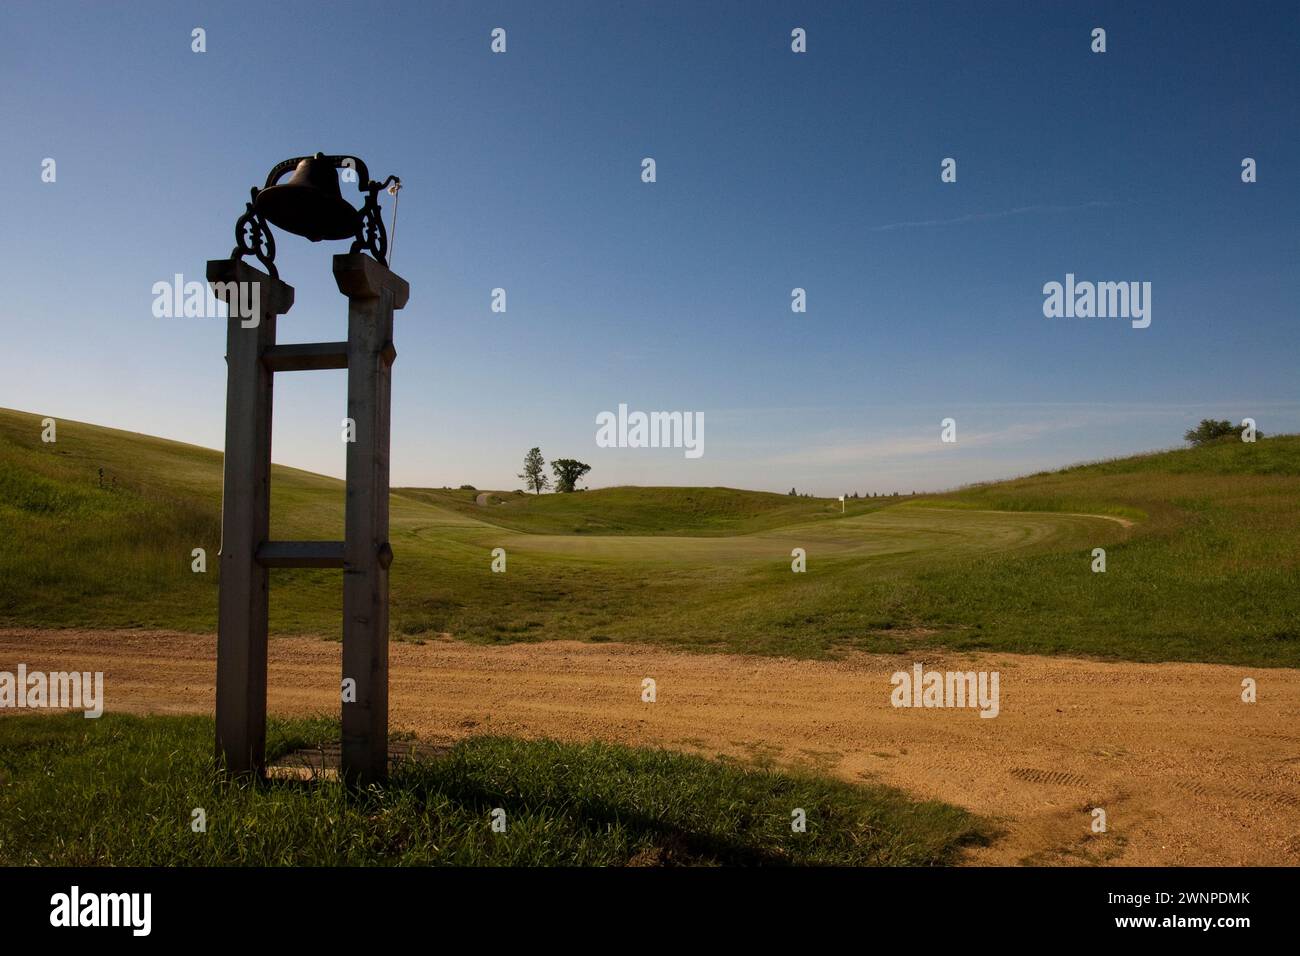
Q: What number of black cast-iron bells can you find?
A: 1